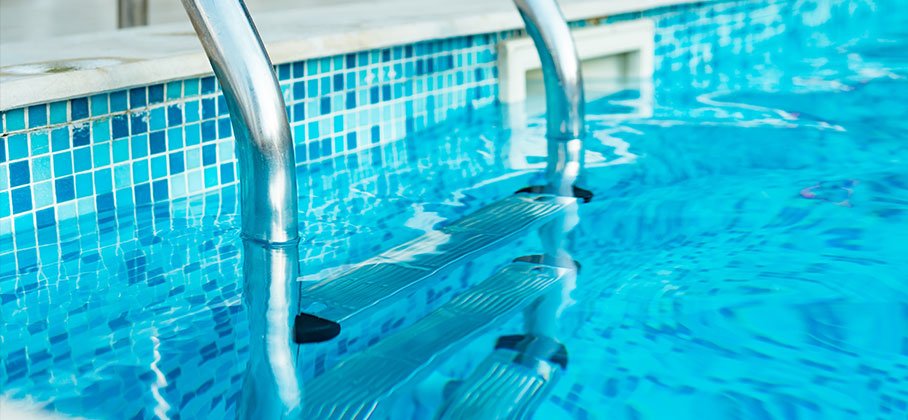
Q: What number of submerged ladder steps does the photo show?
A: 3